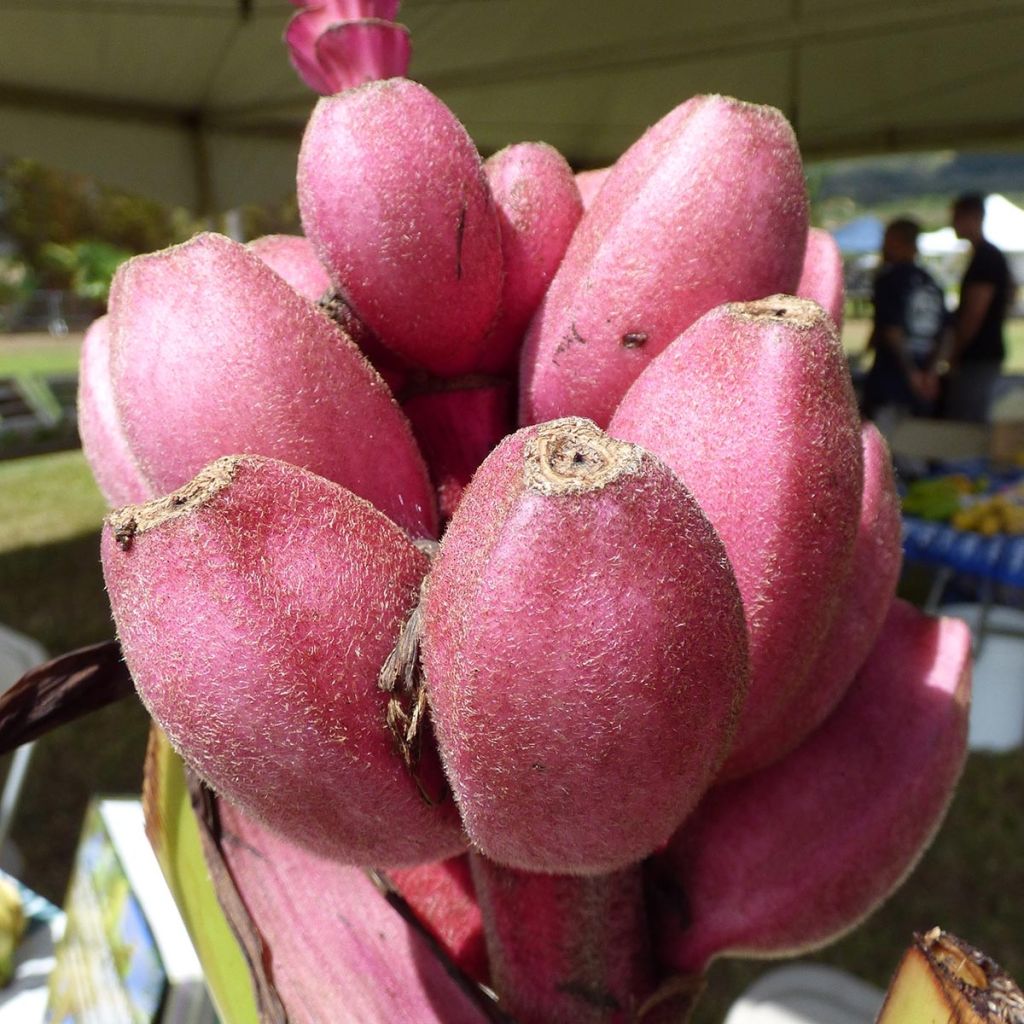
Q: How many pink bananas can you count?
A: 13